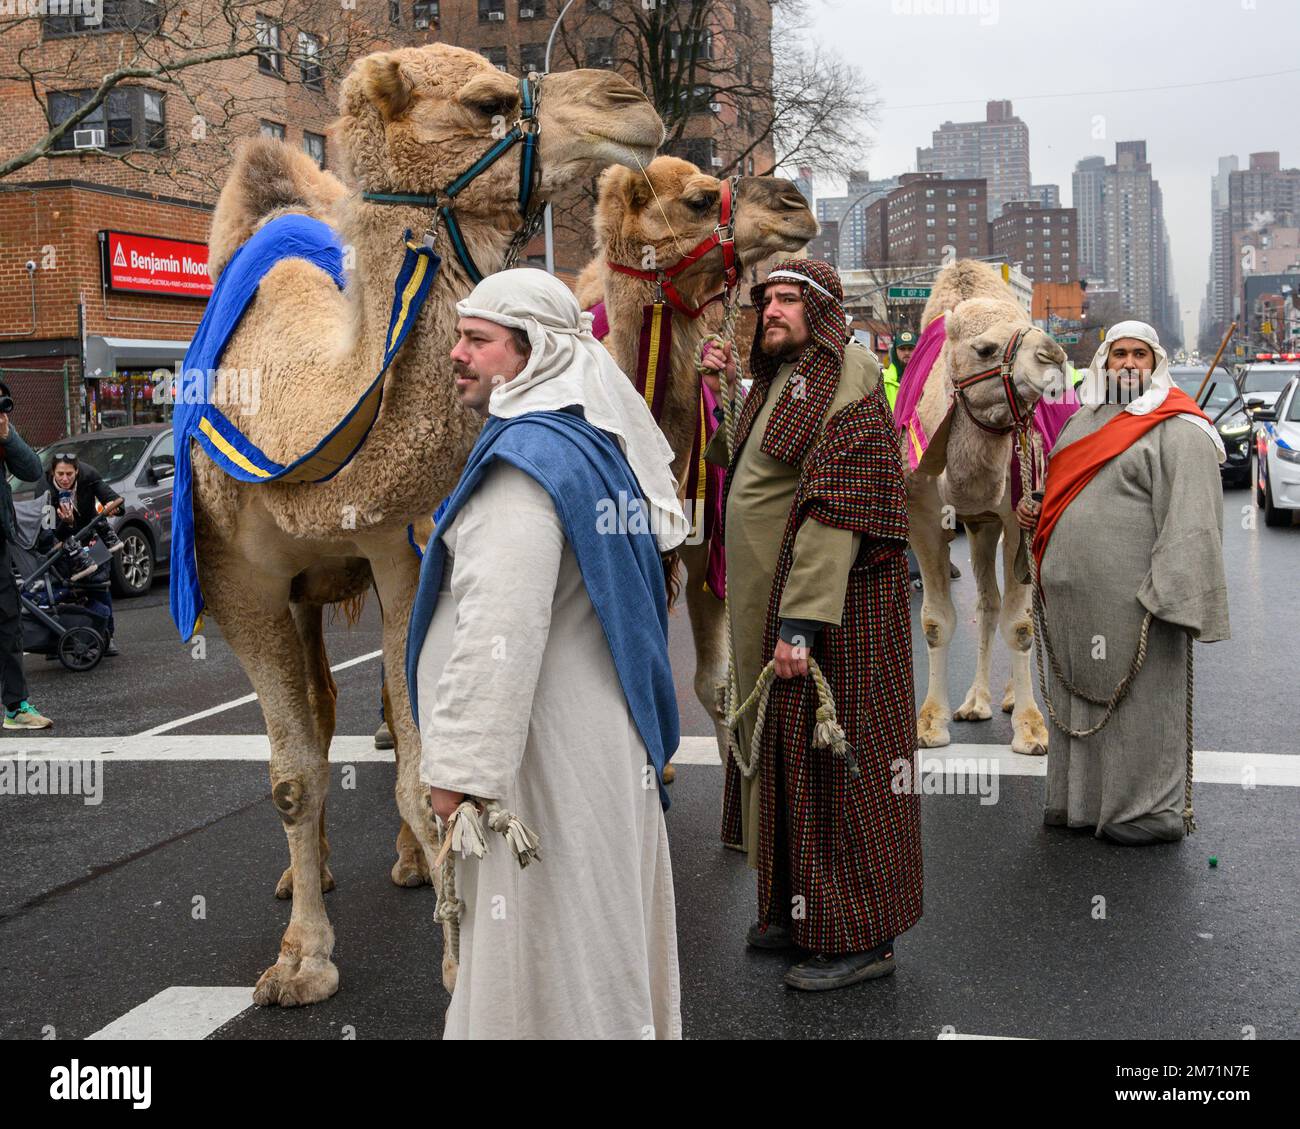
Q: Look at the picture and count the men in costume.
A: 3